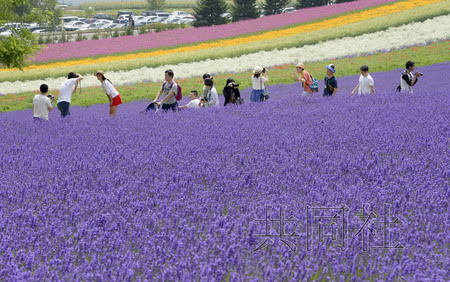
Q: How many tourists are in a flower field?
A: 13